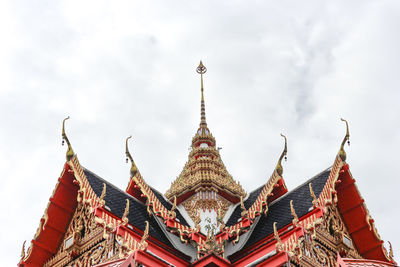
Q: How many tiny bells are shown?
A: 4